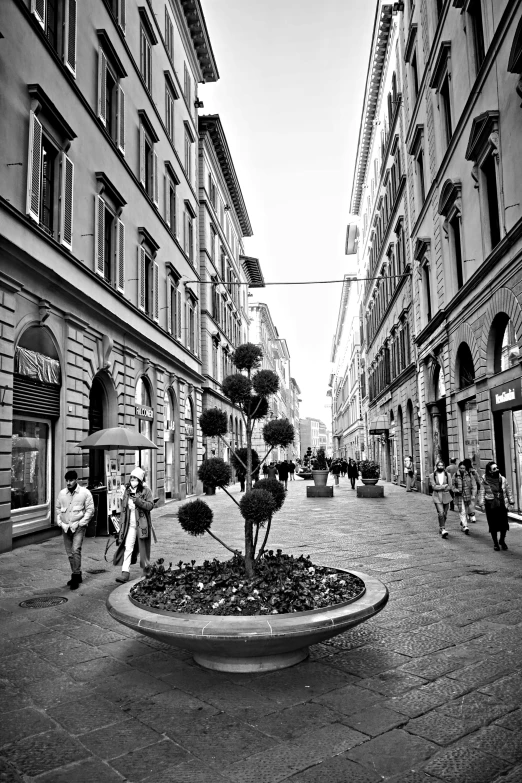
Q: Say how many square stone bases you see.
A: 2